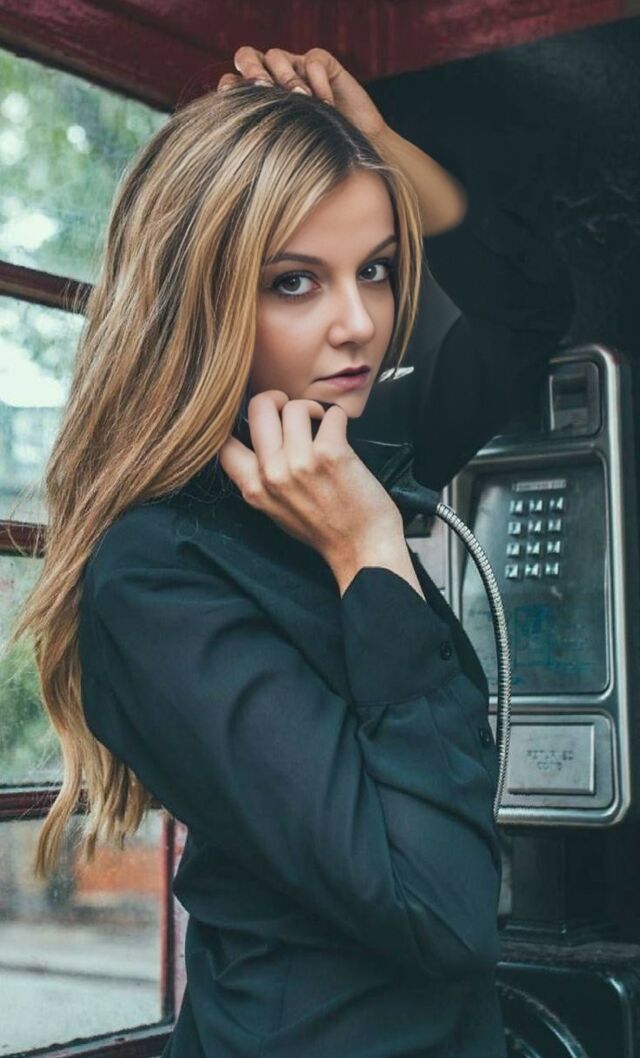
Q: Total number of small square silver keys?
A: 12